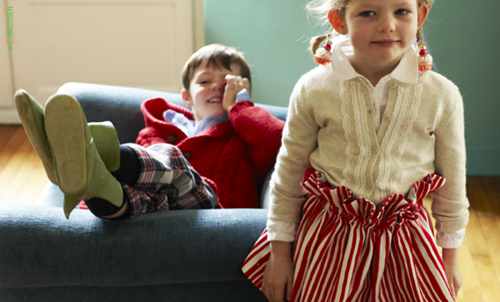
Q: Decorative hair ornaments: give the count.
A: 2